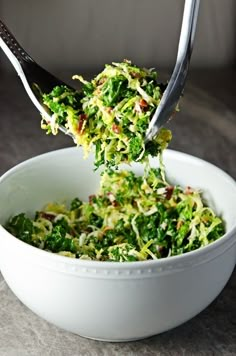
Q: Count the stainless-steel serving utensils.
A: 2